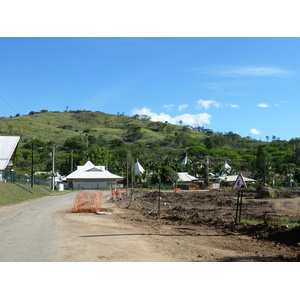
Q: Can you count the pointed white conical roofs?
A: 3